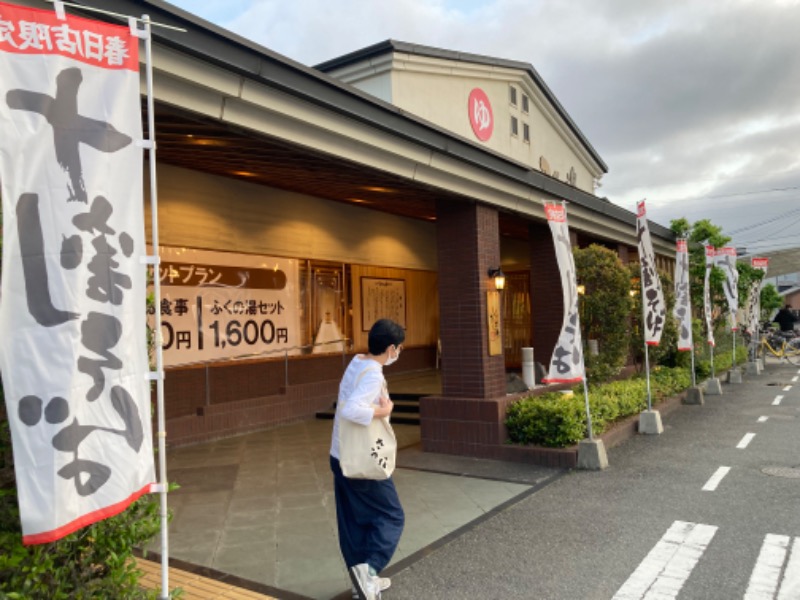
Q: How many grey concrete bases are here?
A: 7